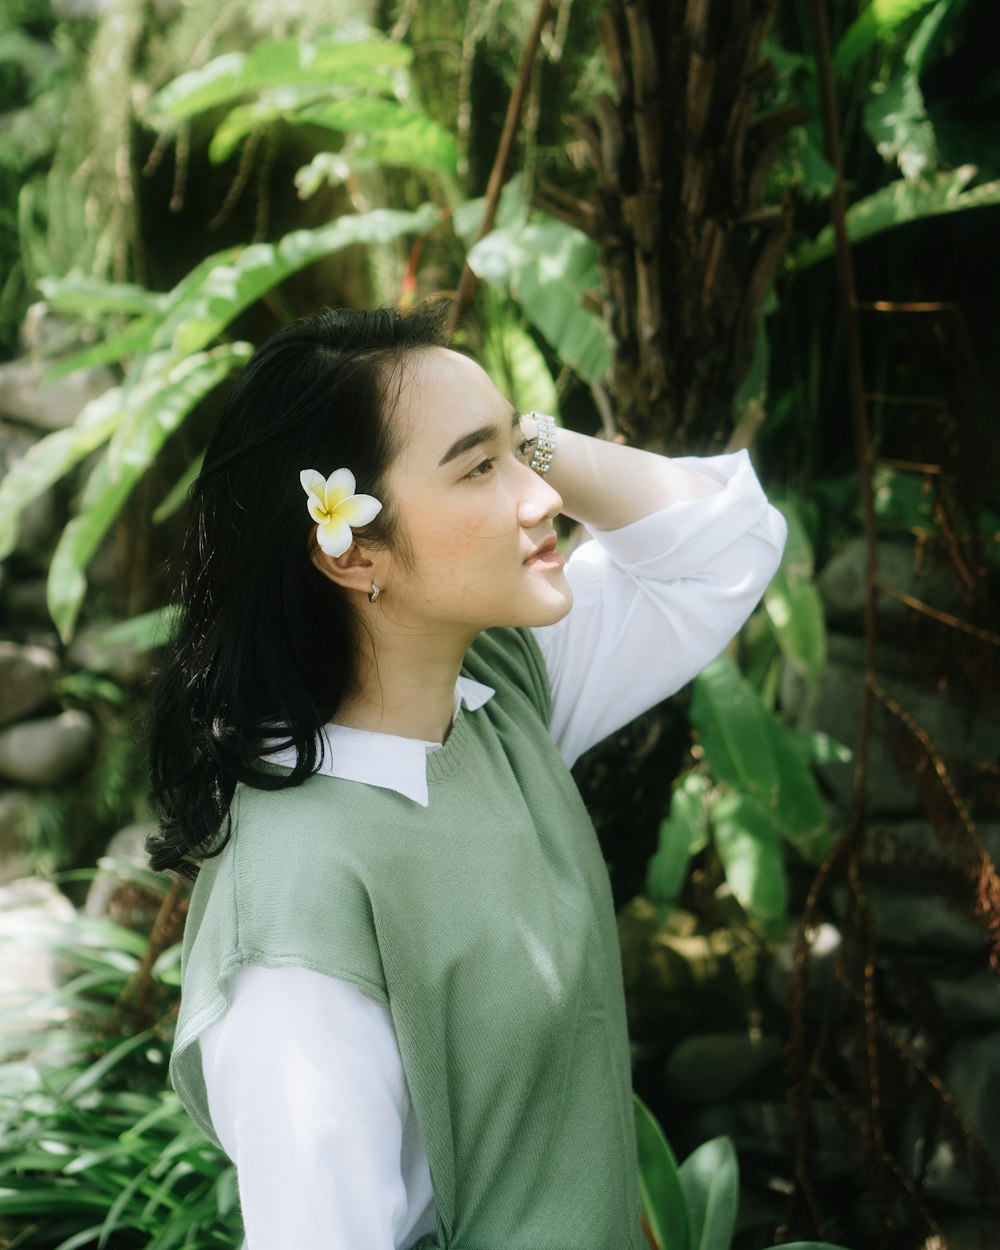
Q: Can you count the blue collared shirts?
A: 0